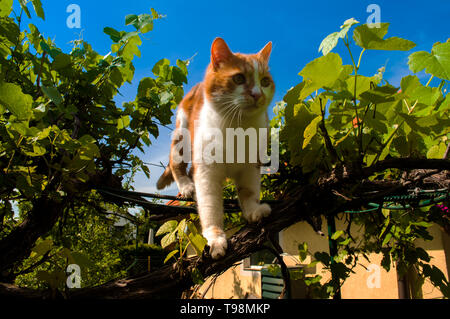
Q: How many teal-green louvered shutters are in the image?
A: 1